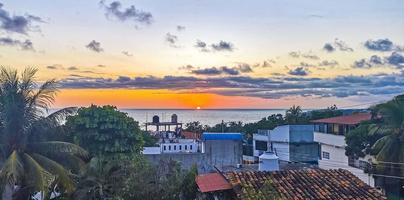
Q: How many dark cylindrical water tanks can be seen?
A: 2